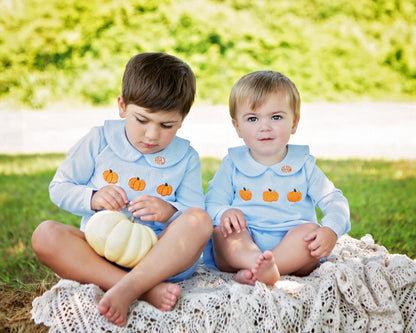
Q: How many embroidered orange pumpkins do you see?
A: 6